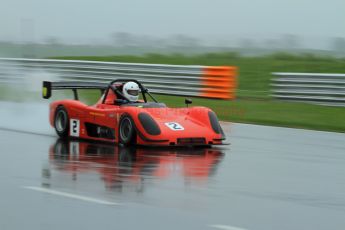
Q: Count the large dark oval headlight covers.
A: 2